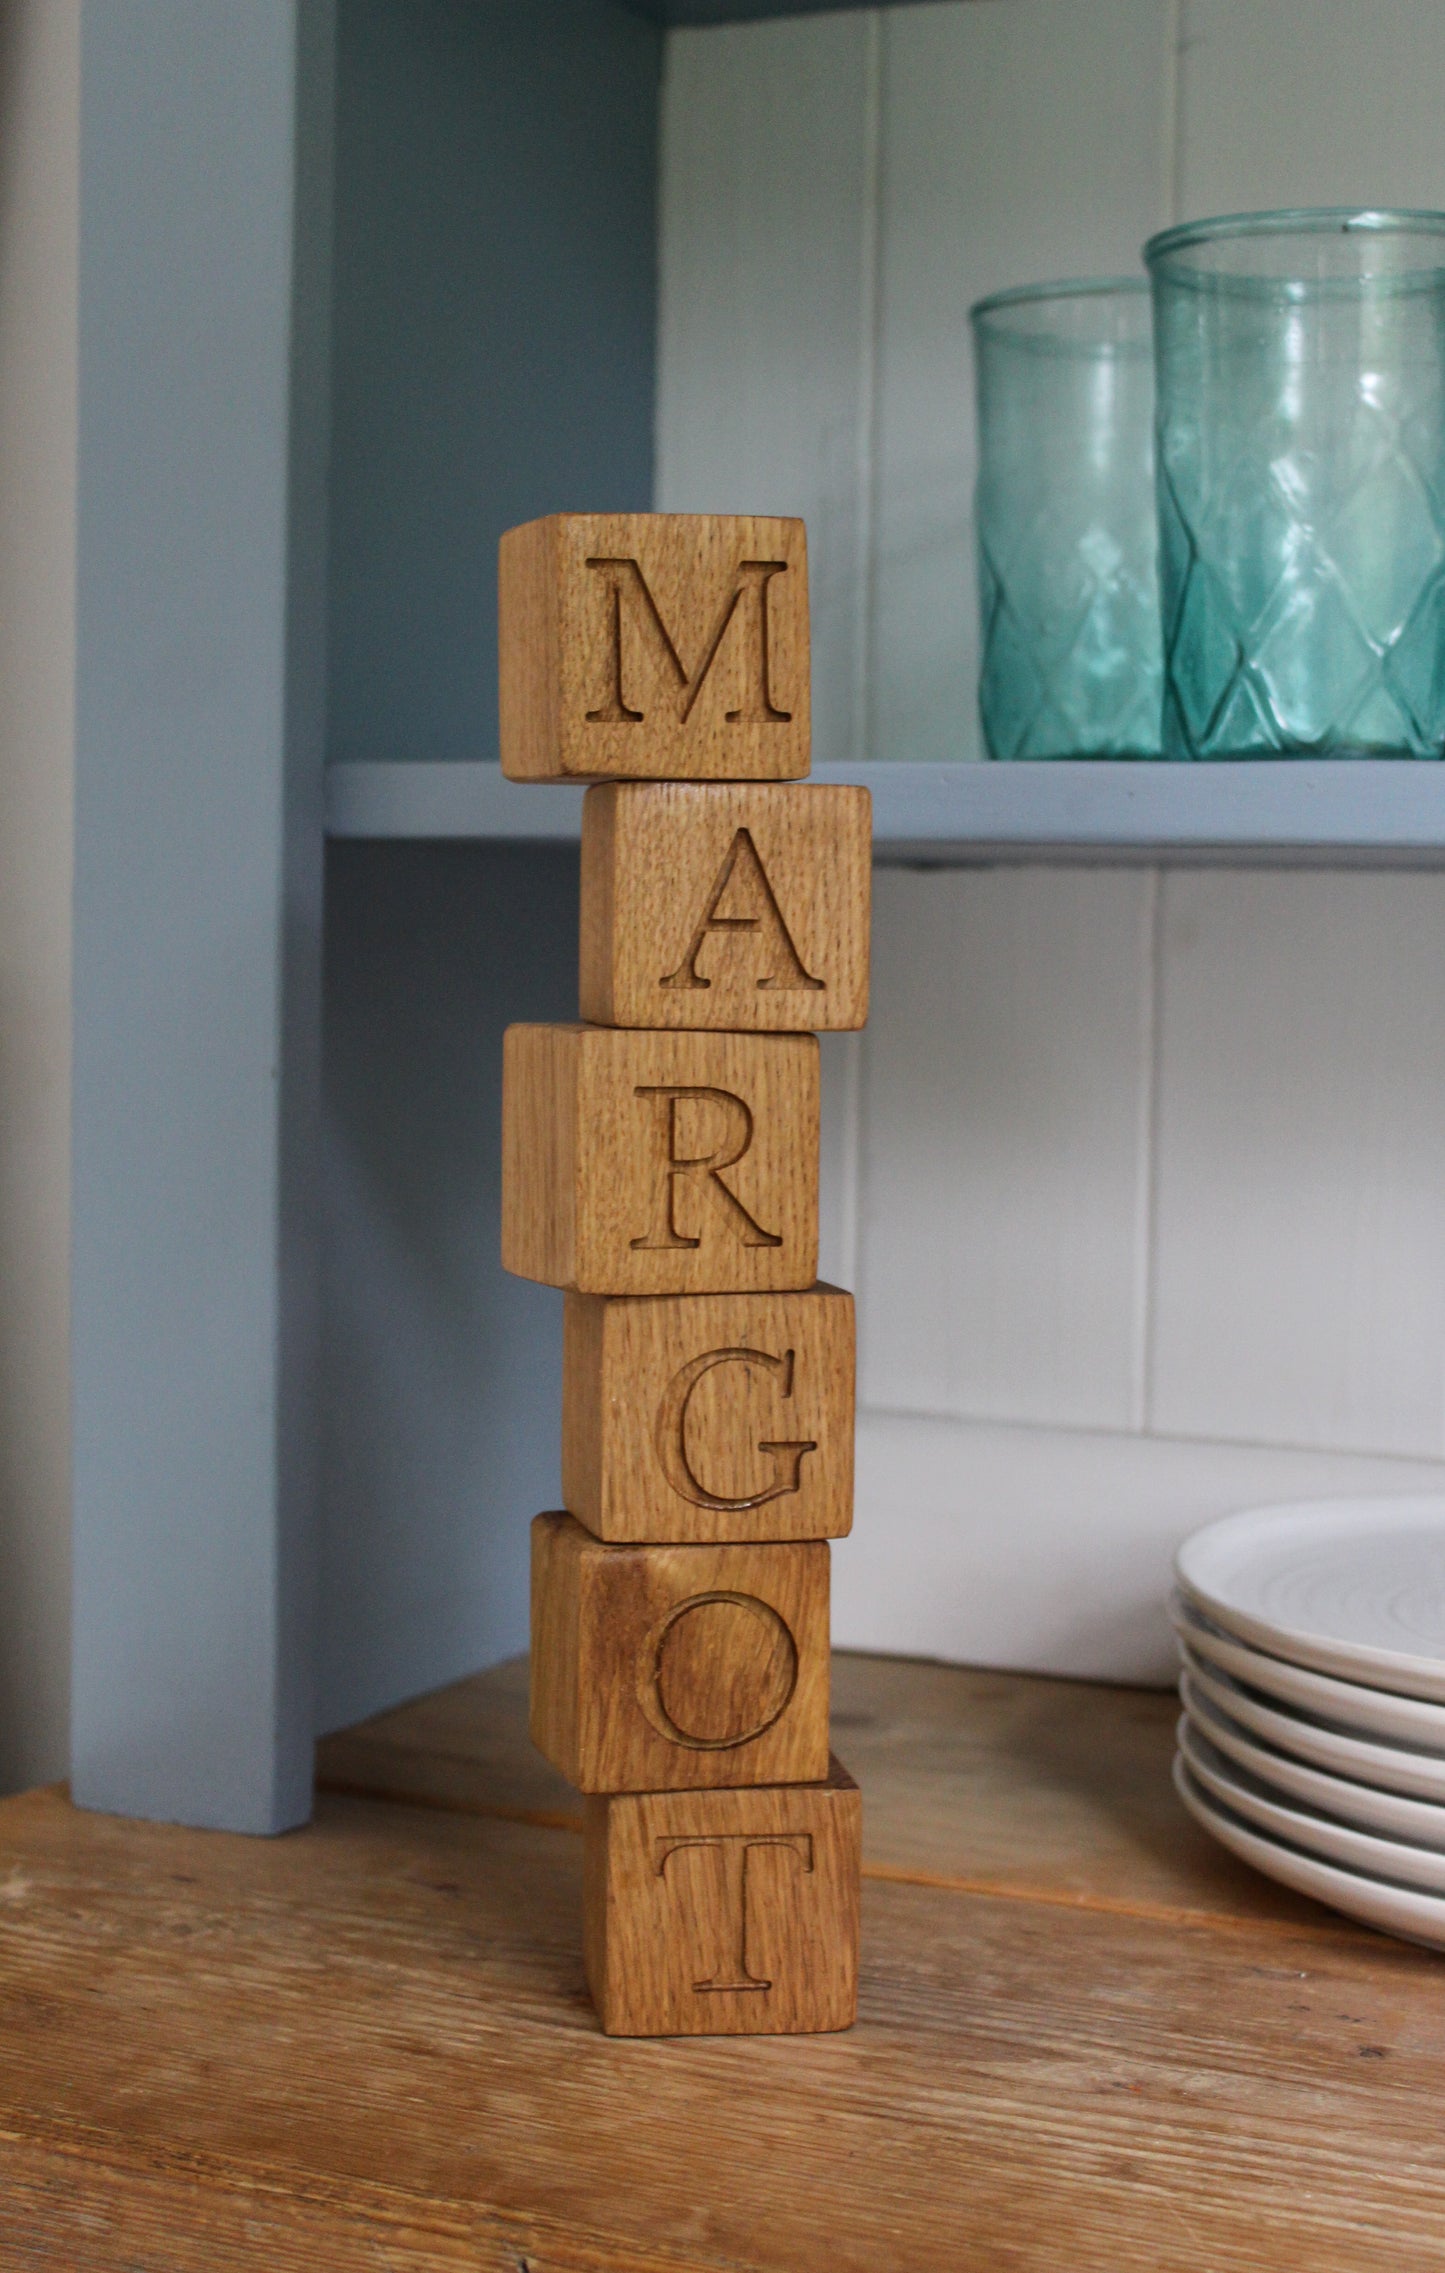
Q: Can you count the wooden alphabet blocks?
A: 6